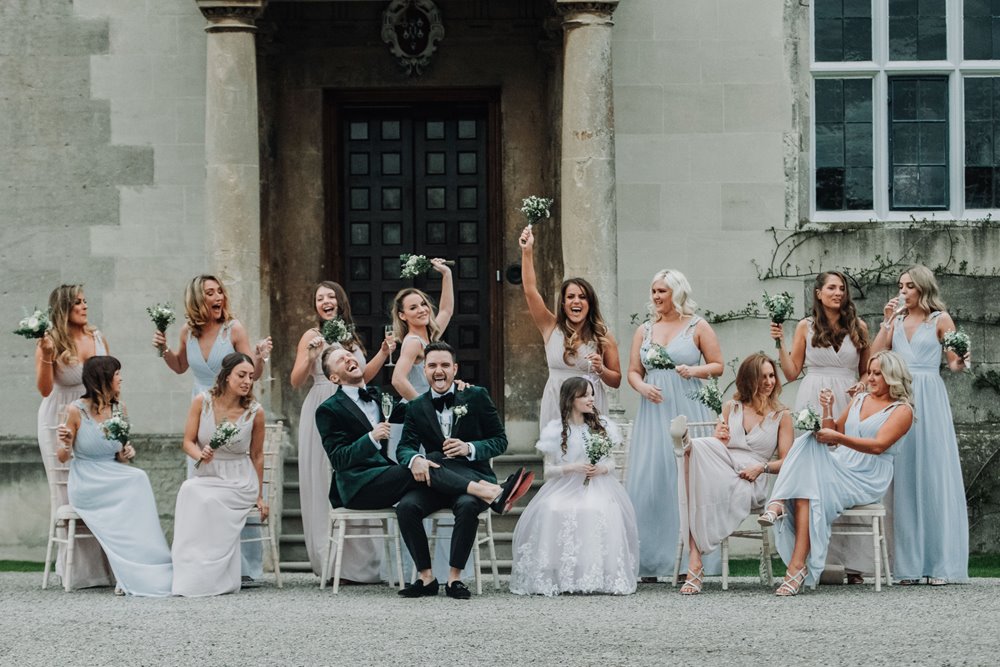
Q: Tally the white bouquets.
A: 13